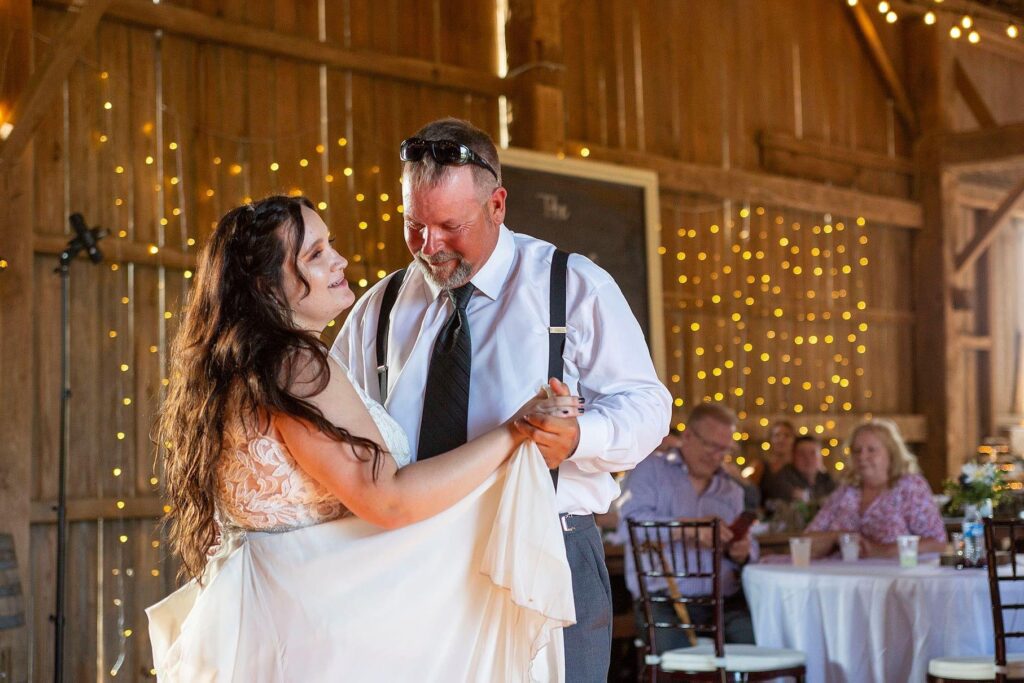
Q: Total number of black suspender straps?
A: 2